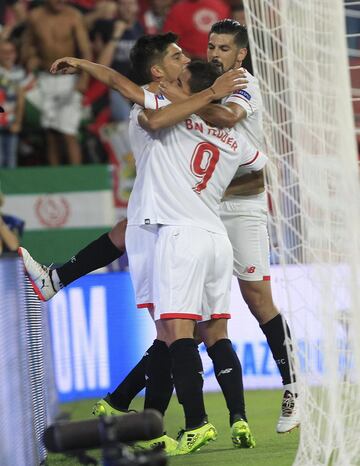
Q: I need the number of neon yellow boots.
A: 4